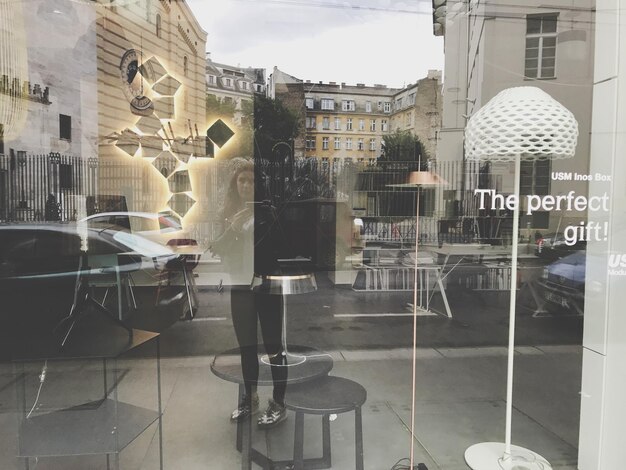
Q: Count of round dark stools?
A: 2